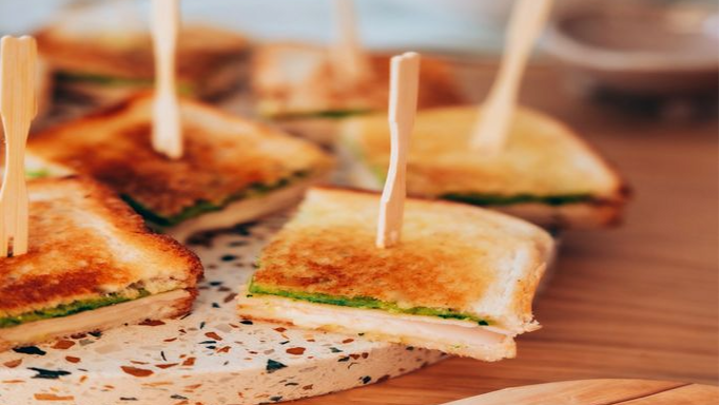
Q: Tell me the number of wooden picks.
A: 5